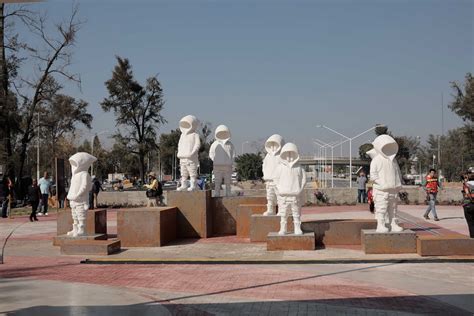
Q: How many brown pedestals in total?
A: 12